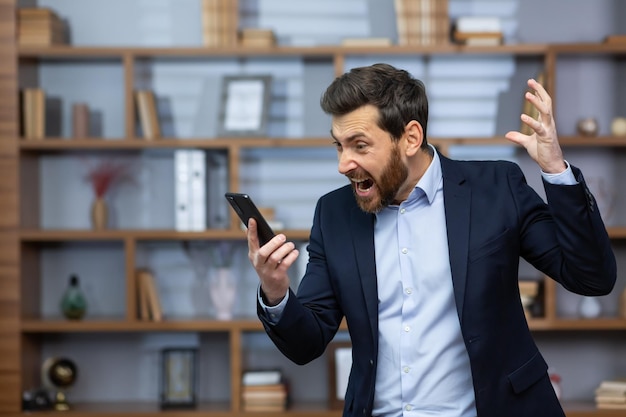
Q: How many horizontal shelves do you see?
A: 5